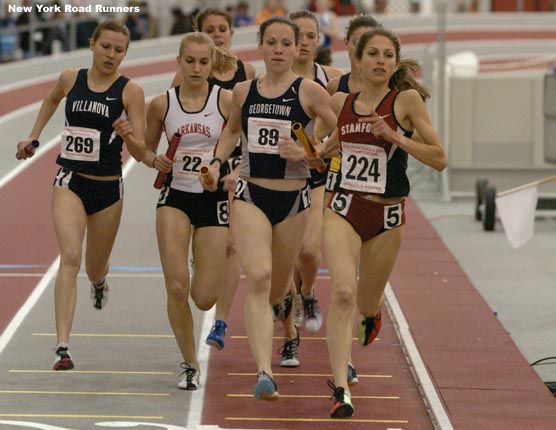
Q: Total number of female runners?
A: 7